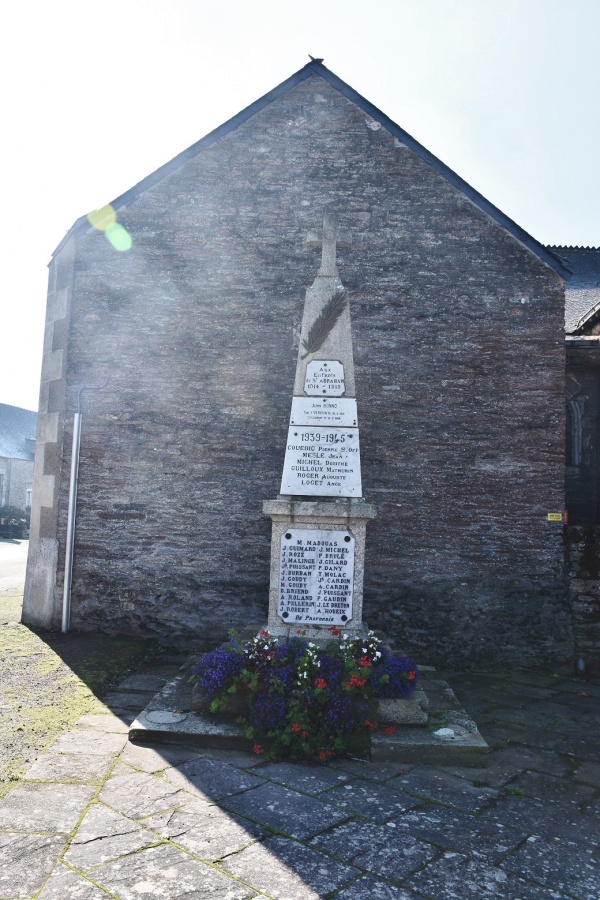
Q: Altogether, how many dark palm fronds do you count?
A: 1